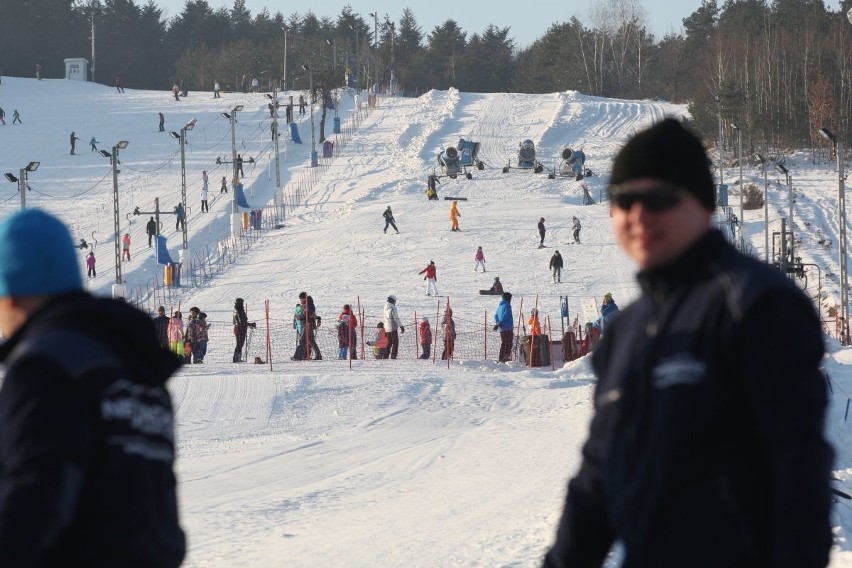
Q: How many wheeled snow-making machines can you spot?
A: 4